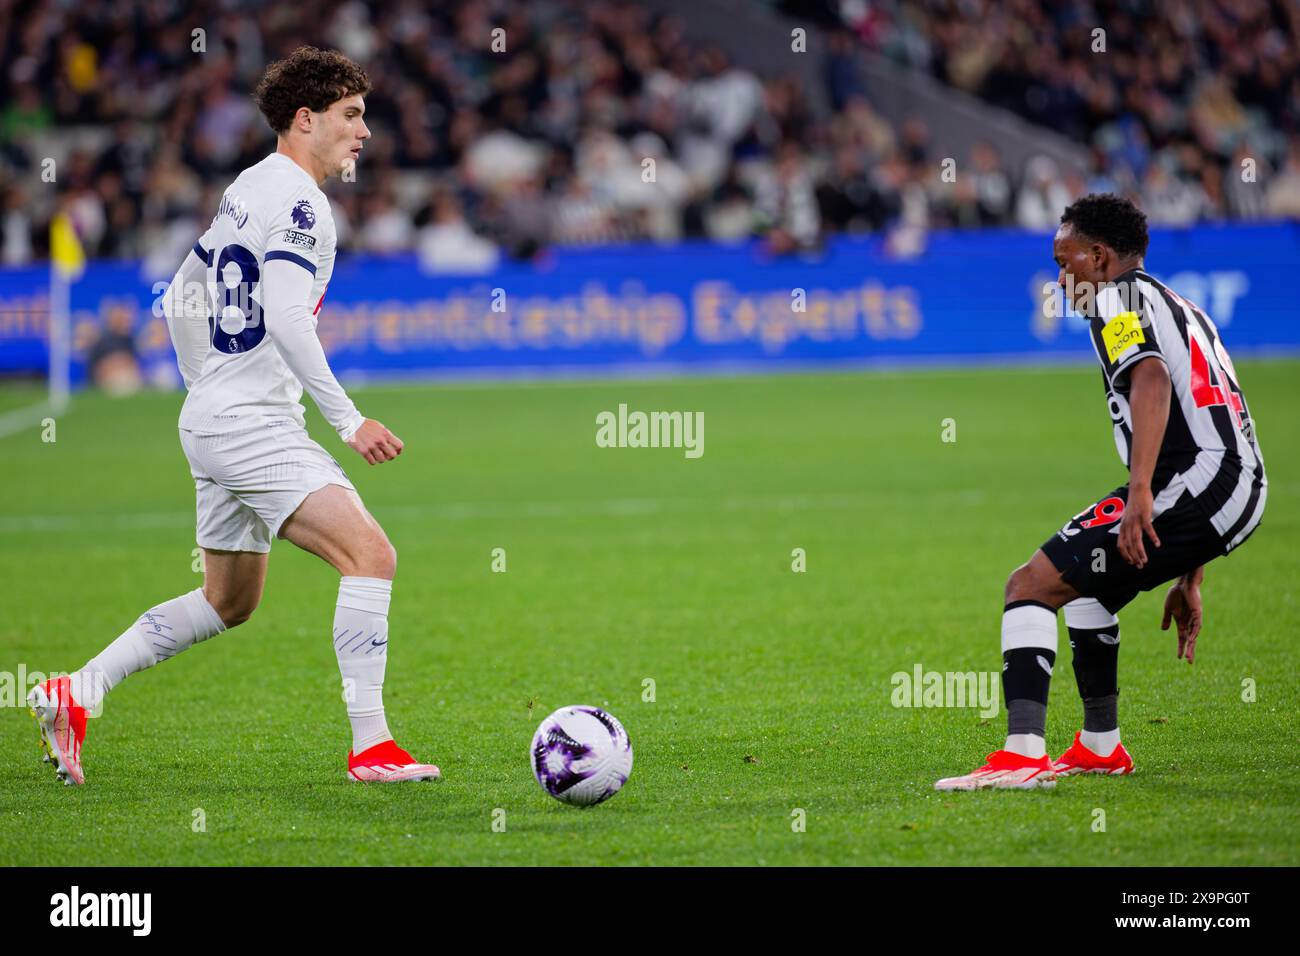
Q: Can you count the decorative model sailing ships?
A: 0